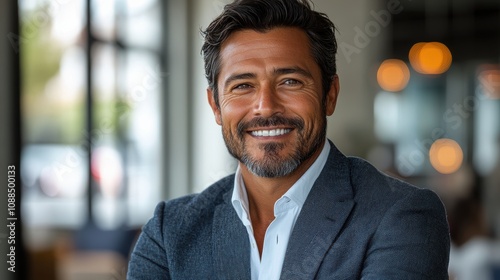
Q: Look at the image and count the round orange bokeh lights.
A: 3